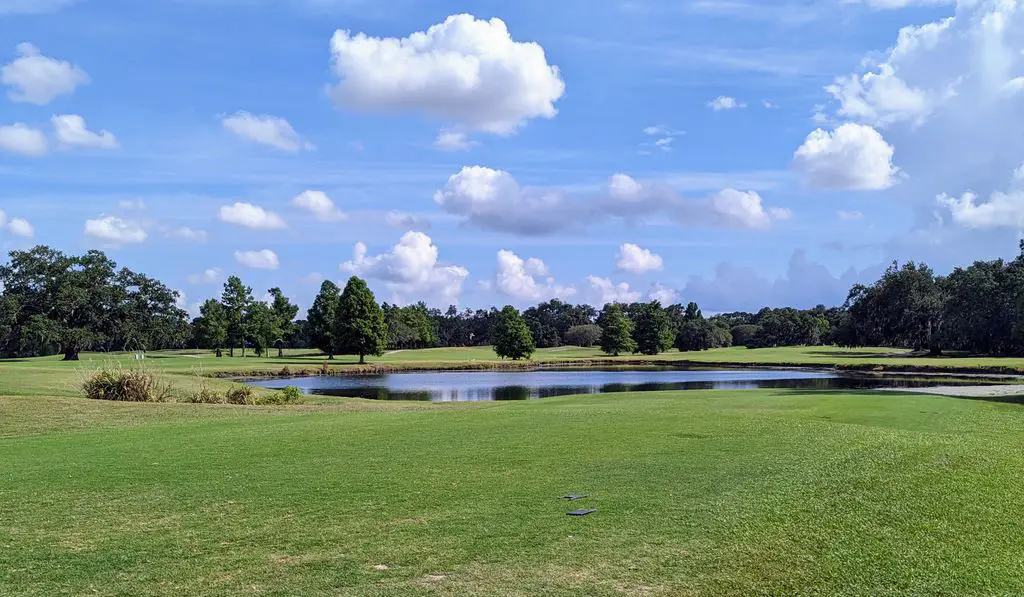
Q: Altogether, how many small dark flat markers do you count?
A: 2